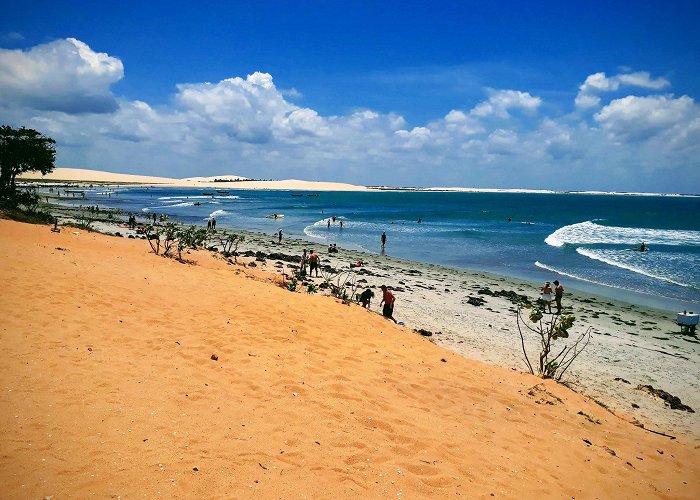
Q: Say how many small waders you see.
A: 0